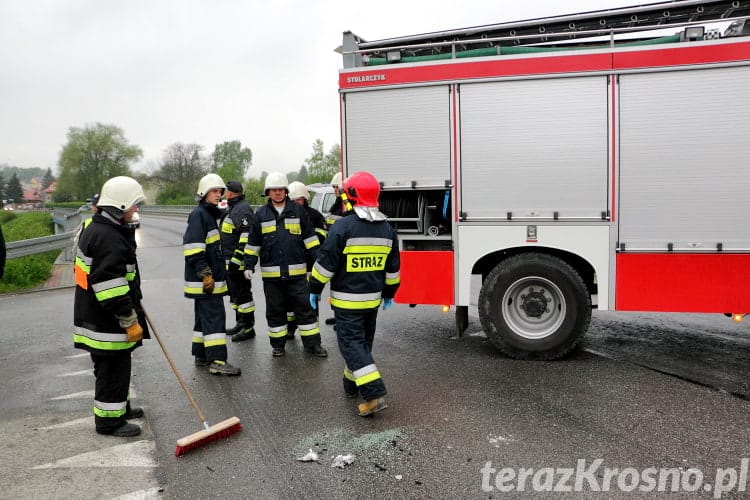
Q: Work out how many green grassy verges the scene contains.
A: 1